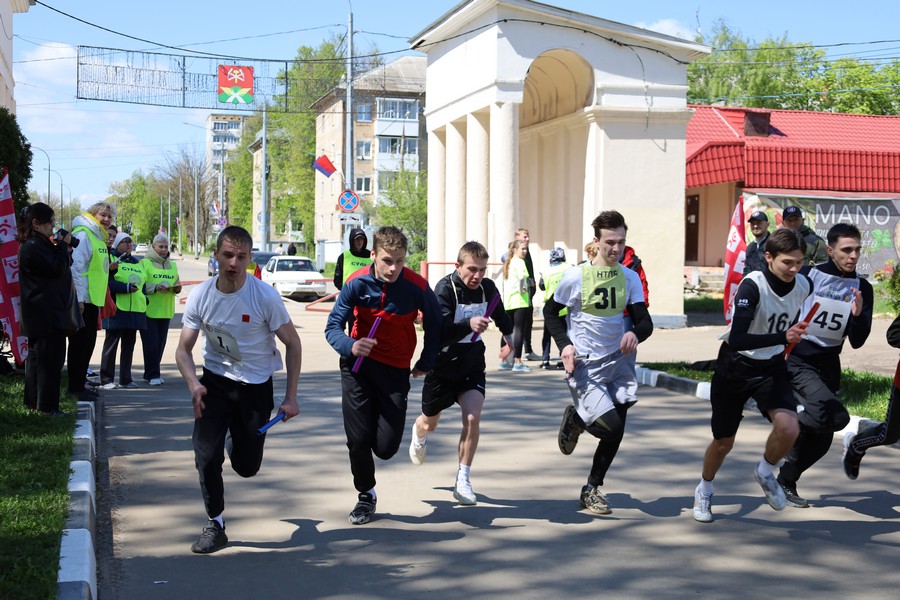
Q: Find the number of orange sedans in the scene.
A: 0